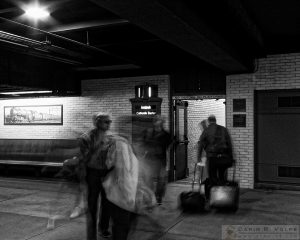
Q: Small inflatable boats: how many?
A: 0